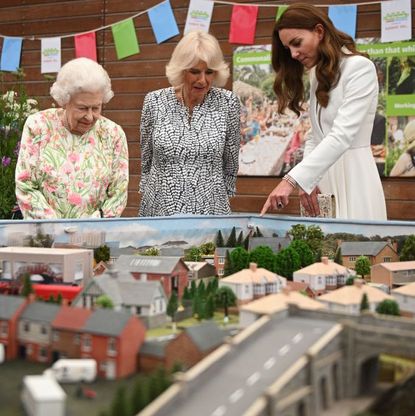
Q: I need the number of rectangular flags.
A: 10